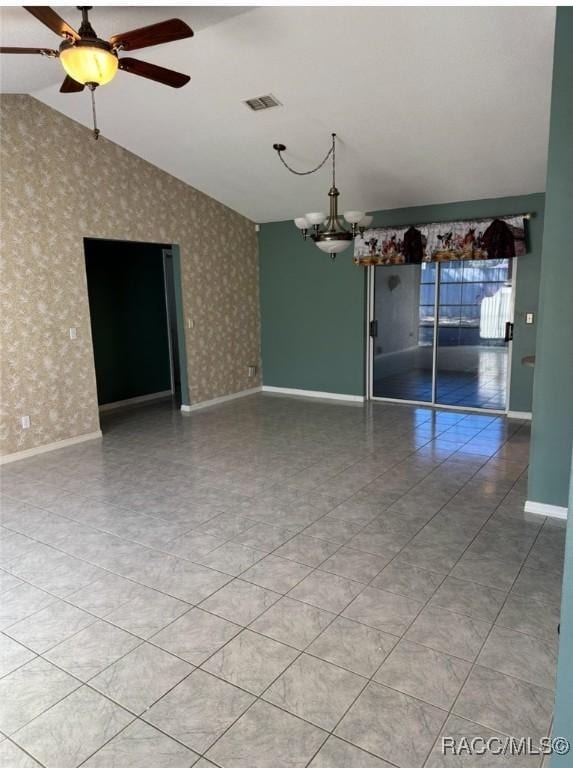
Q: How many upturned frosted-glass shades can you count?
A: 5